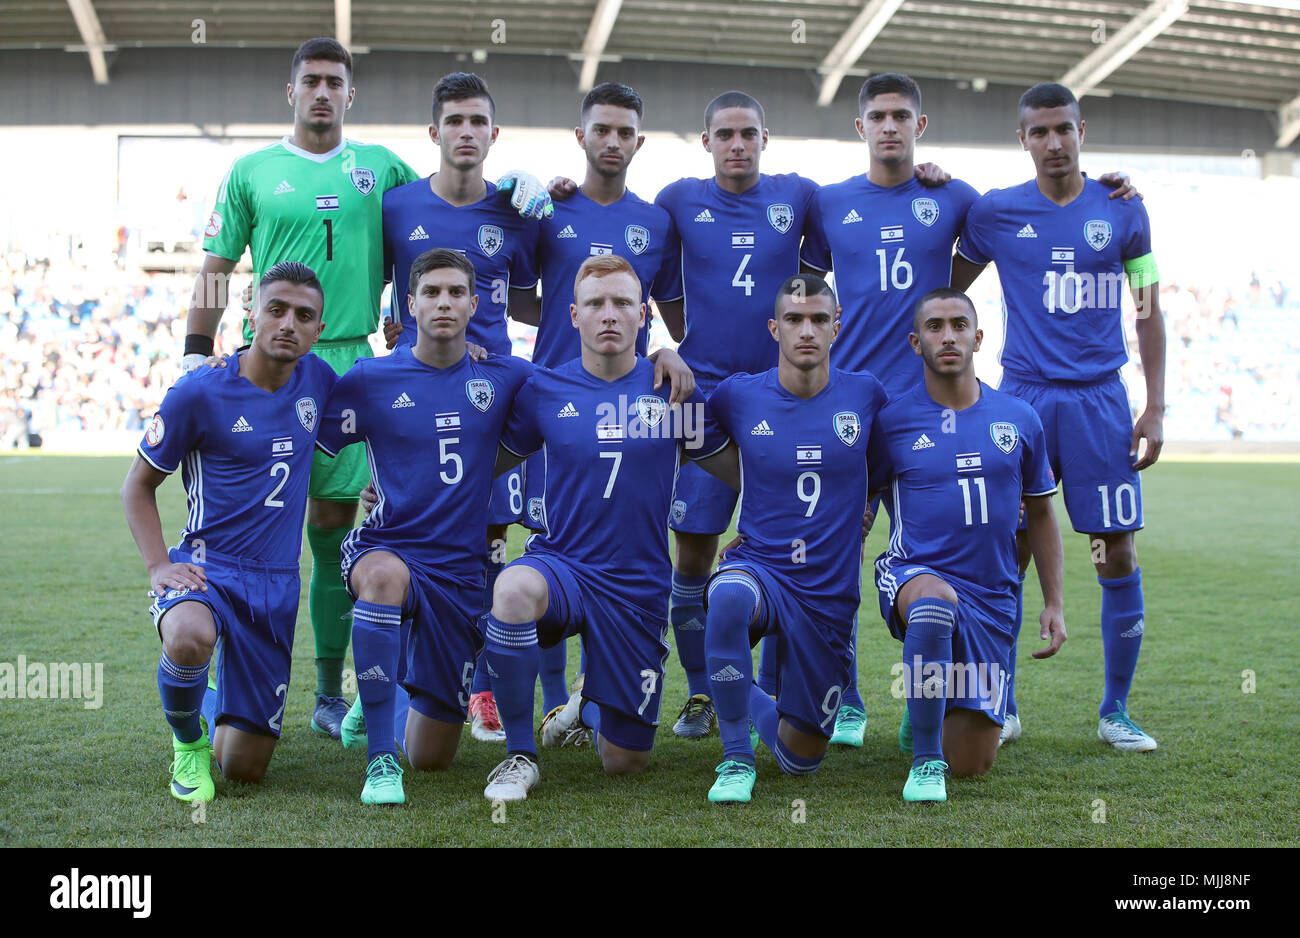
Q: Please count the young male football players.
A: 11